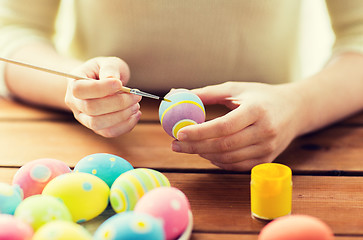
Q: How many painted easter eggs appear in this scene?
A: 12